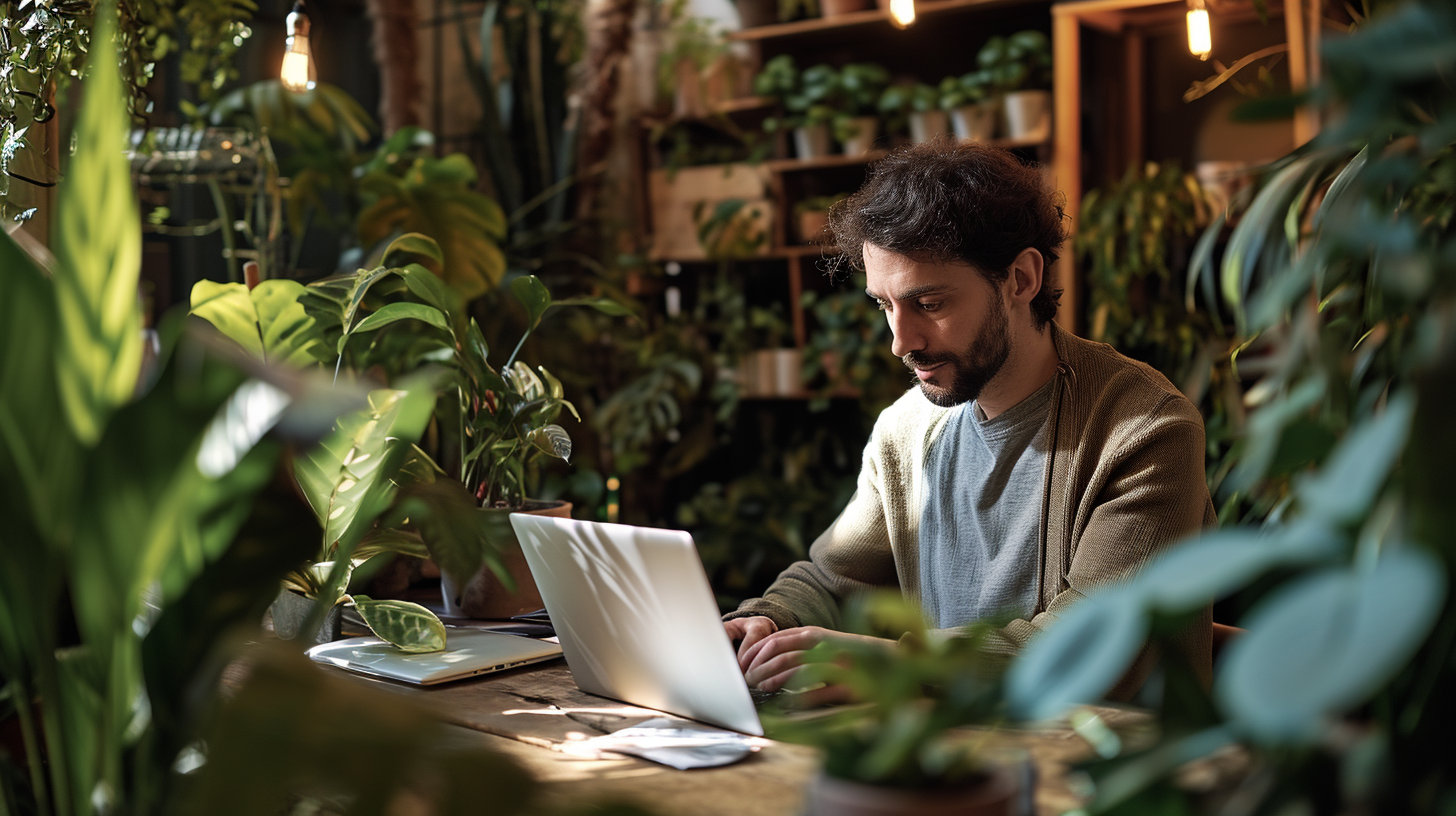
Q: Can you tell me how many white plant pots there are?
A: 5